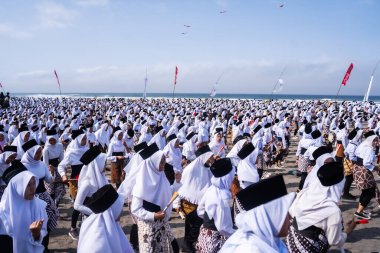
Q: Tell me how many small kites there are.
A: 4